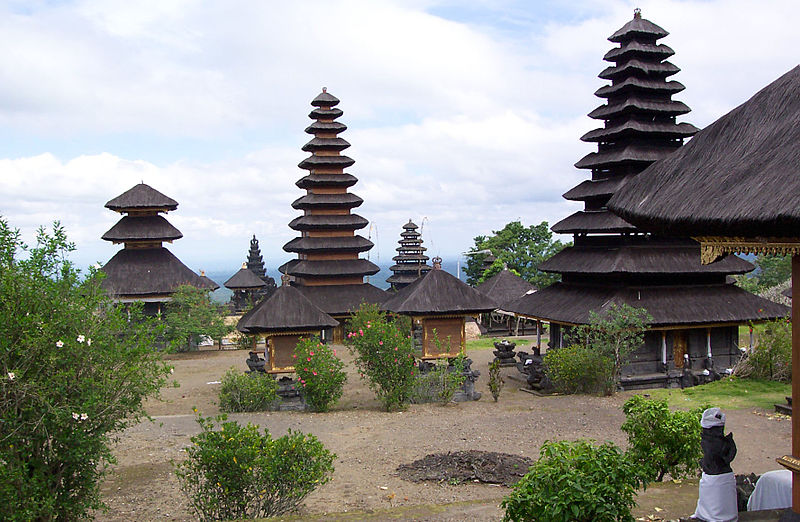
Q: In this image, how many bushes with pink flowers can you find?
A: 2